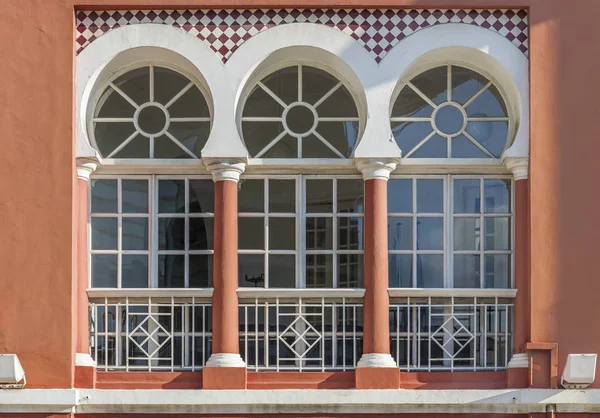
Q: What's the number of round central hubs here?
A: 3